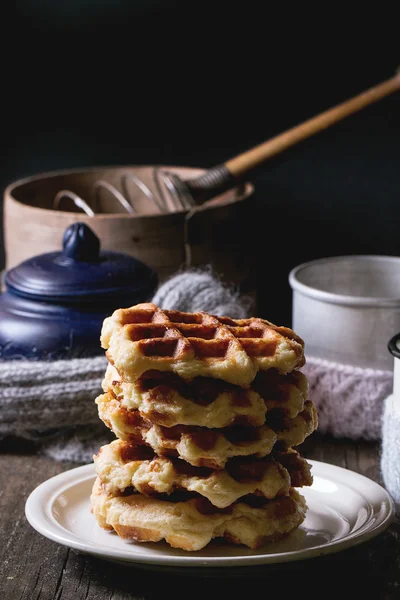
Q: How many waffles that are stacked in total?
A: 5